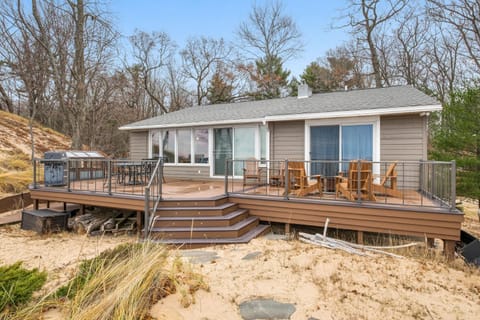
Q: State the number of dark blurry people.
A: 0